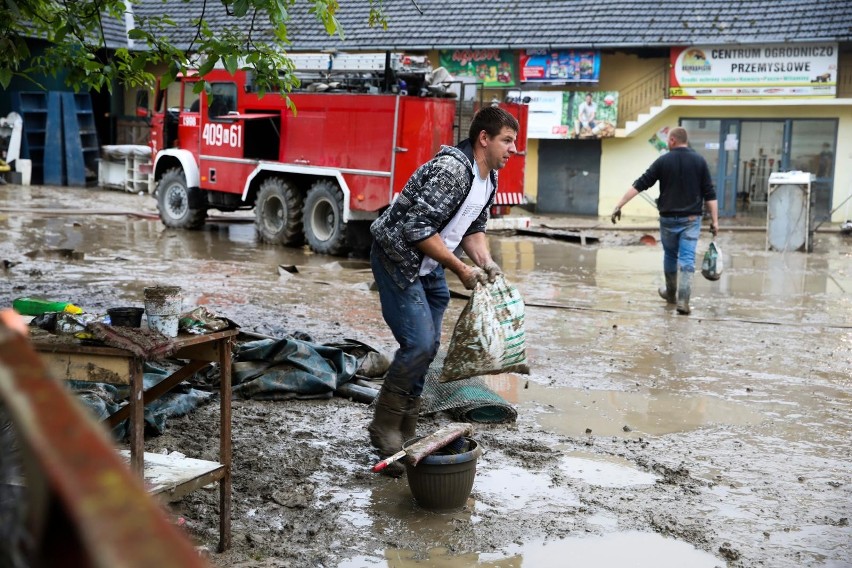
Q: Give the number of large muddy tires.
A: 3